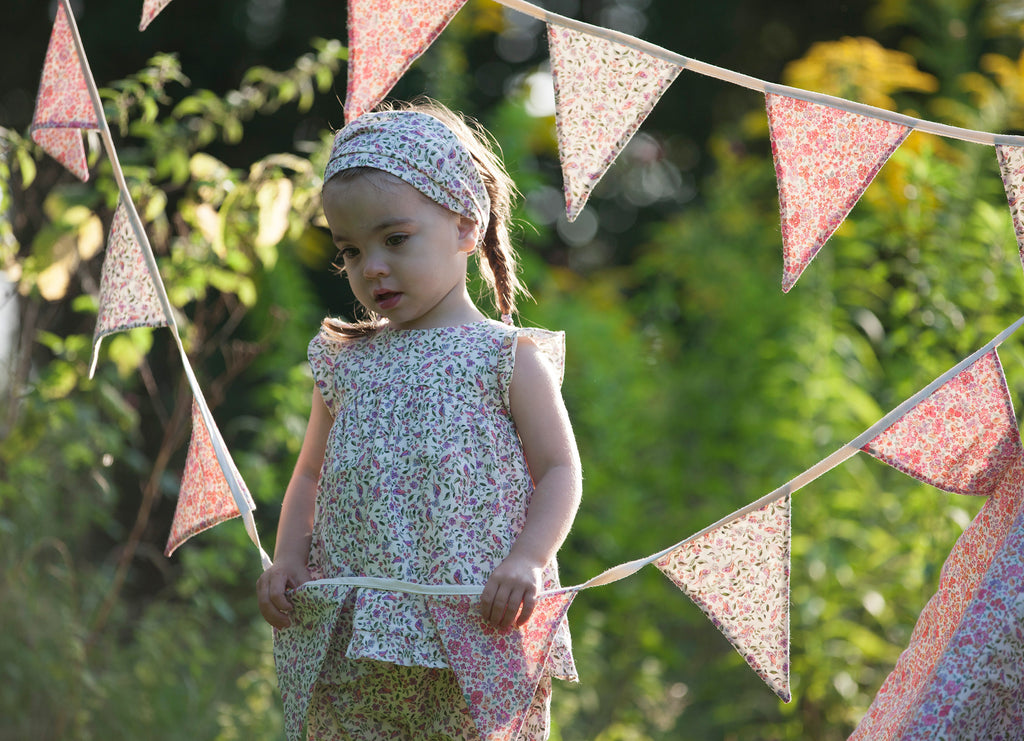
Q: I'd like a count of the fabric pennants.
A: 12